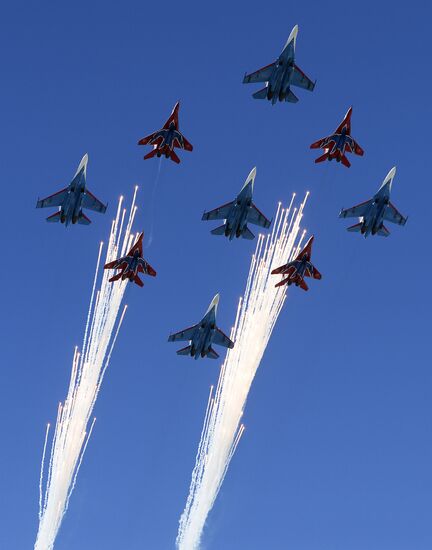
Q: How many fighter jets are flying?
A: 9